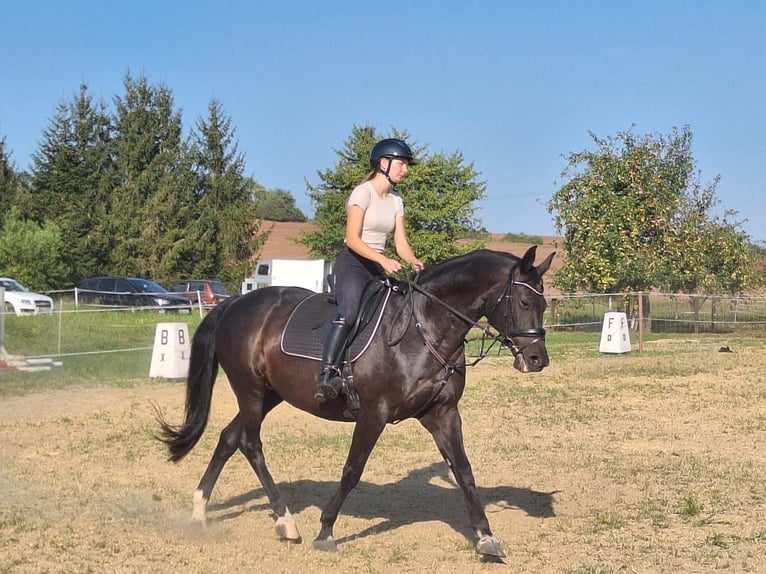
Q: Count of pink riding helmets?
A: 0